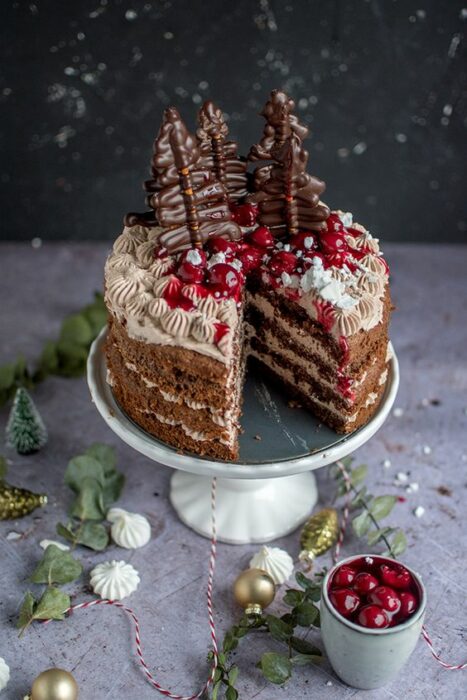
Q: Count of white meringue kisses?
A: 4